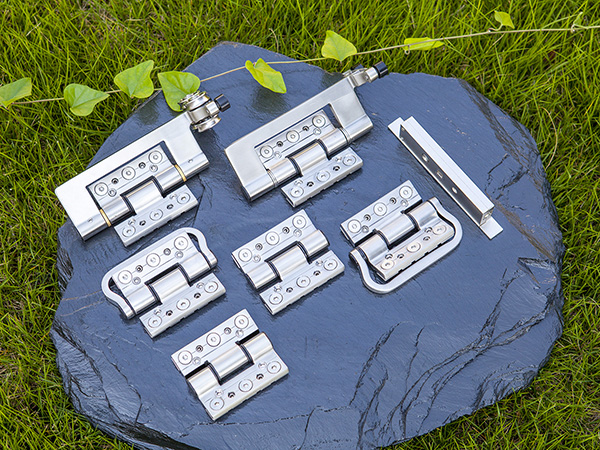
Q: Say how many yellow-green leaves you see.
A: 8